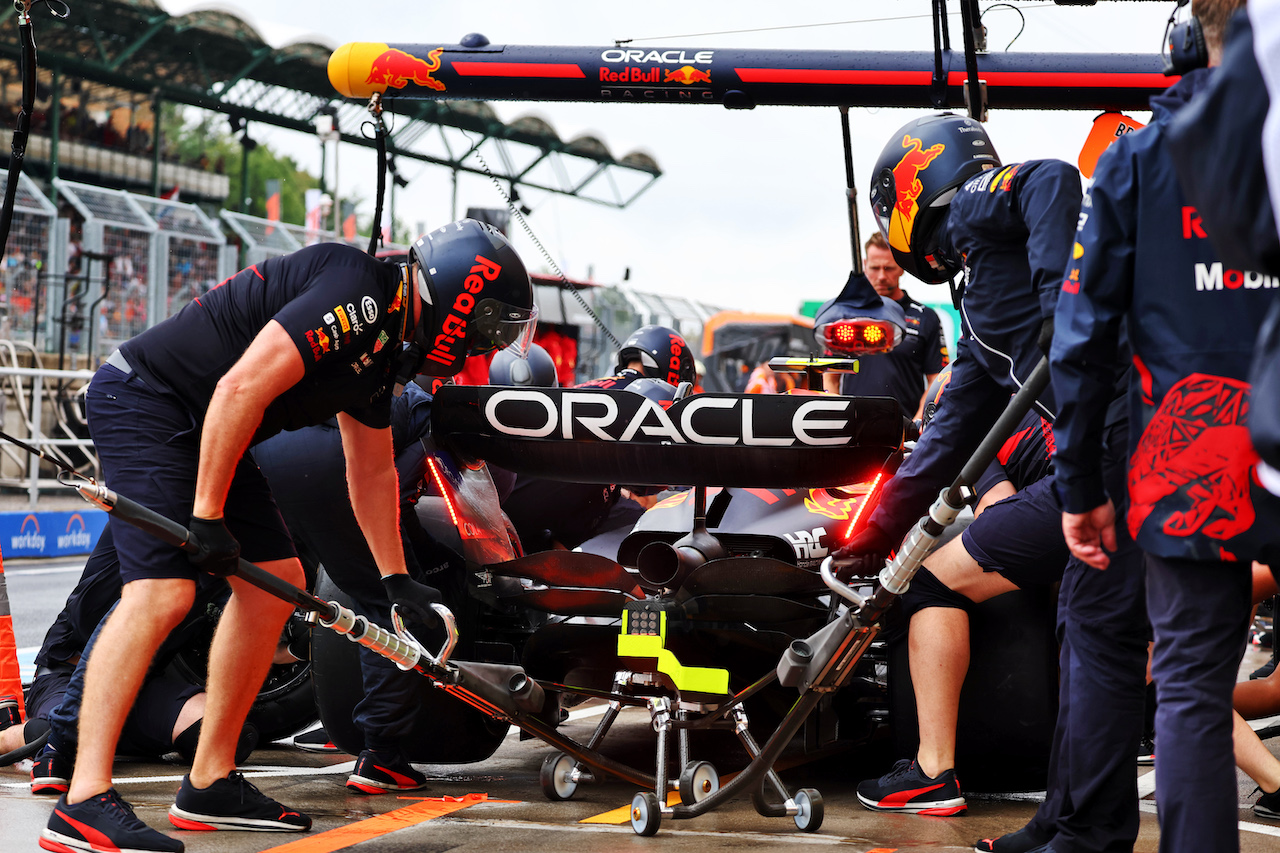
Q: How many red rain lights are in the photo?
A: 2